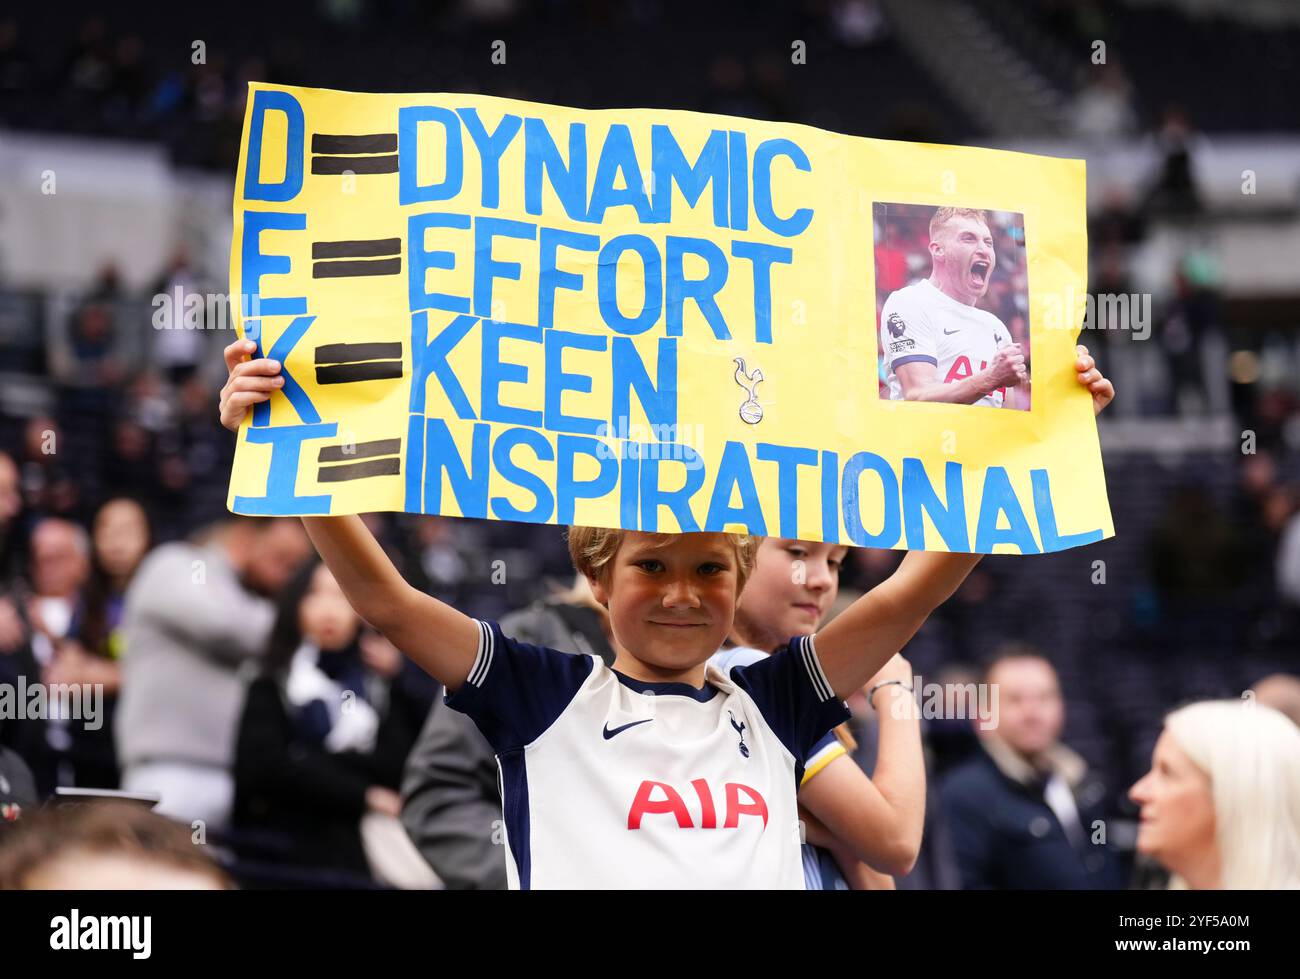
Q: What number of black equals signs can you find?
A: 4